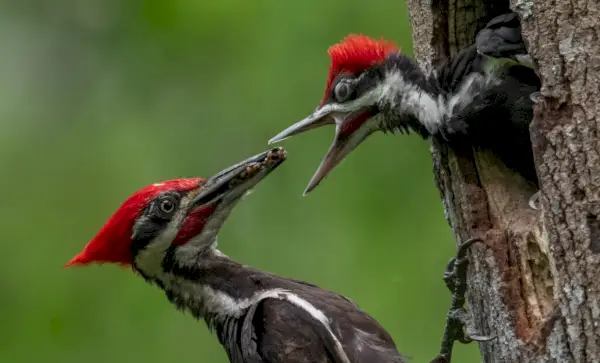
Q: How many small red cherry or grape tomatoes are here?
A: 0